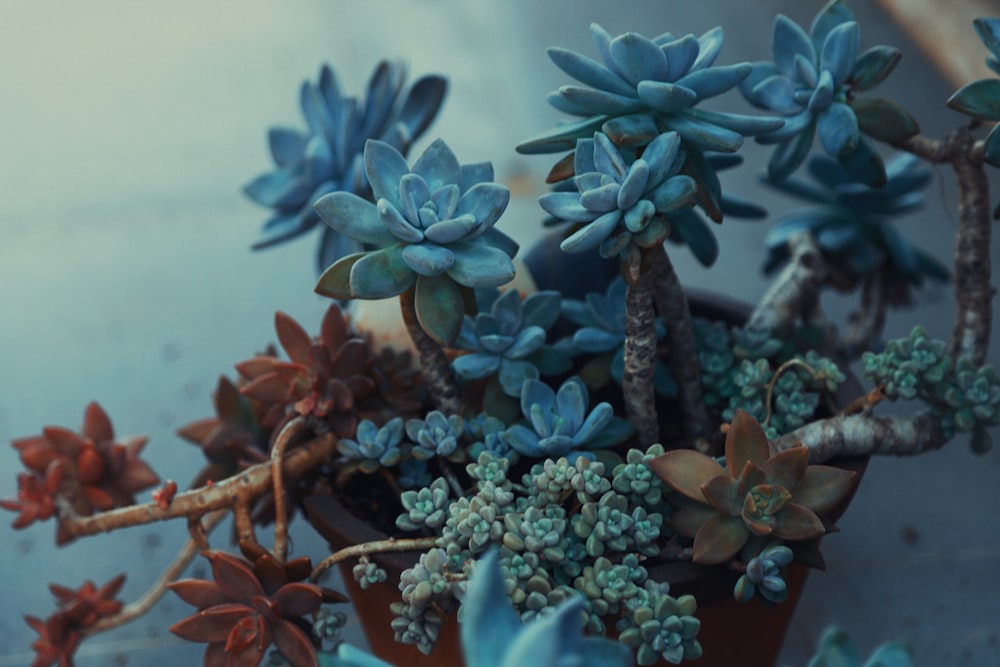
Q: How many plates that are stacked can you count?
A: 0